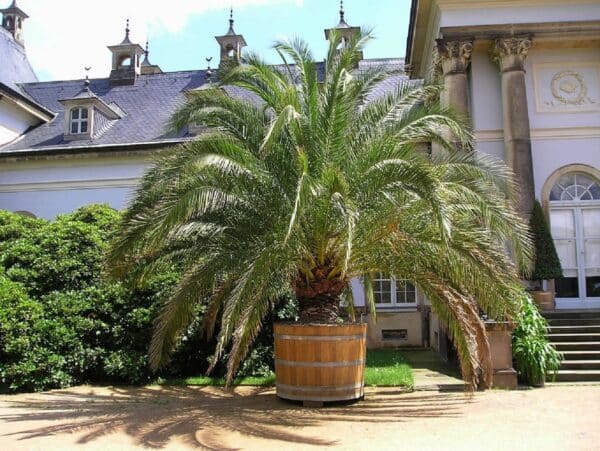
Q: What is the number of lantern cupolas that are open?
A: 4